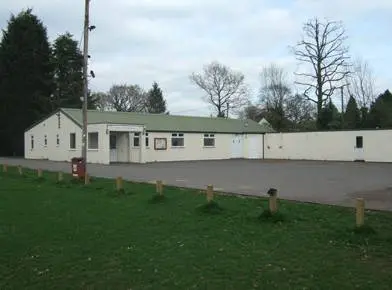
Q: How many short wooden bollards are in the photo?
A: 10